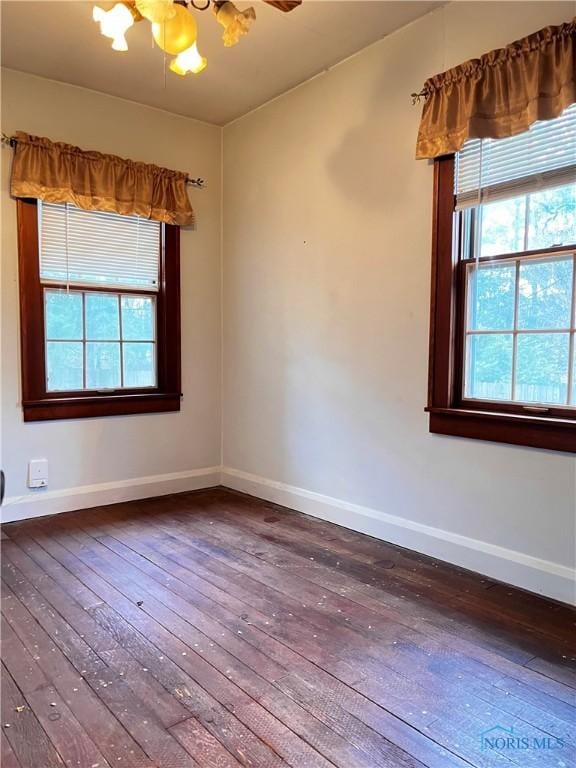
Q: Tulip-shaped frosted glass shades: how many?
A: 4